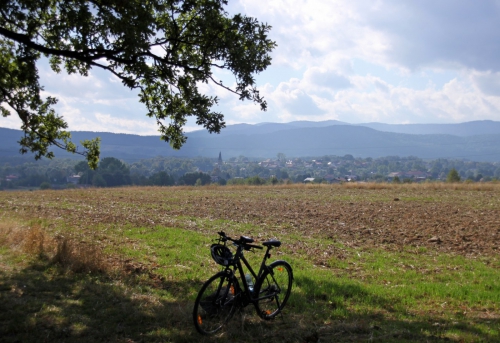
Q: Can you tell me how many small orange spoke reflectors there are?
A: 4